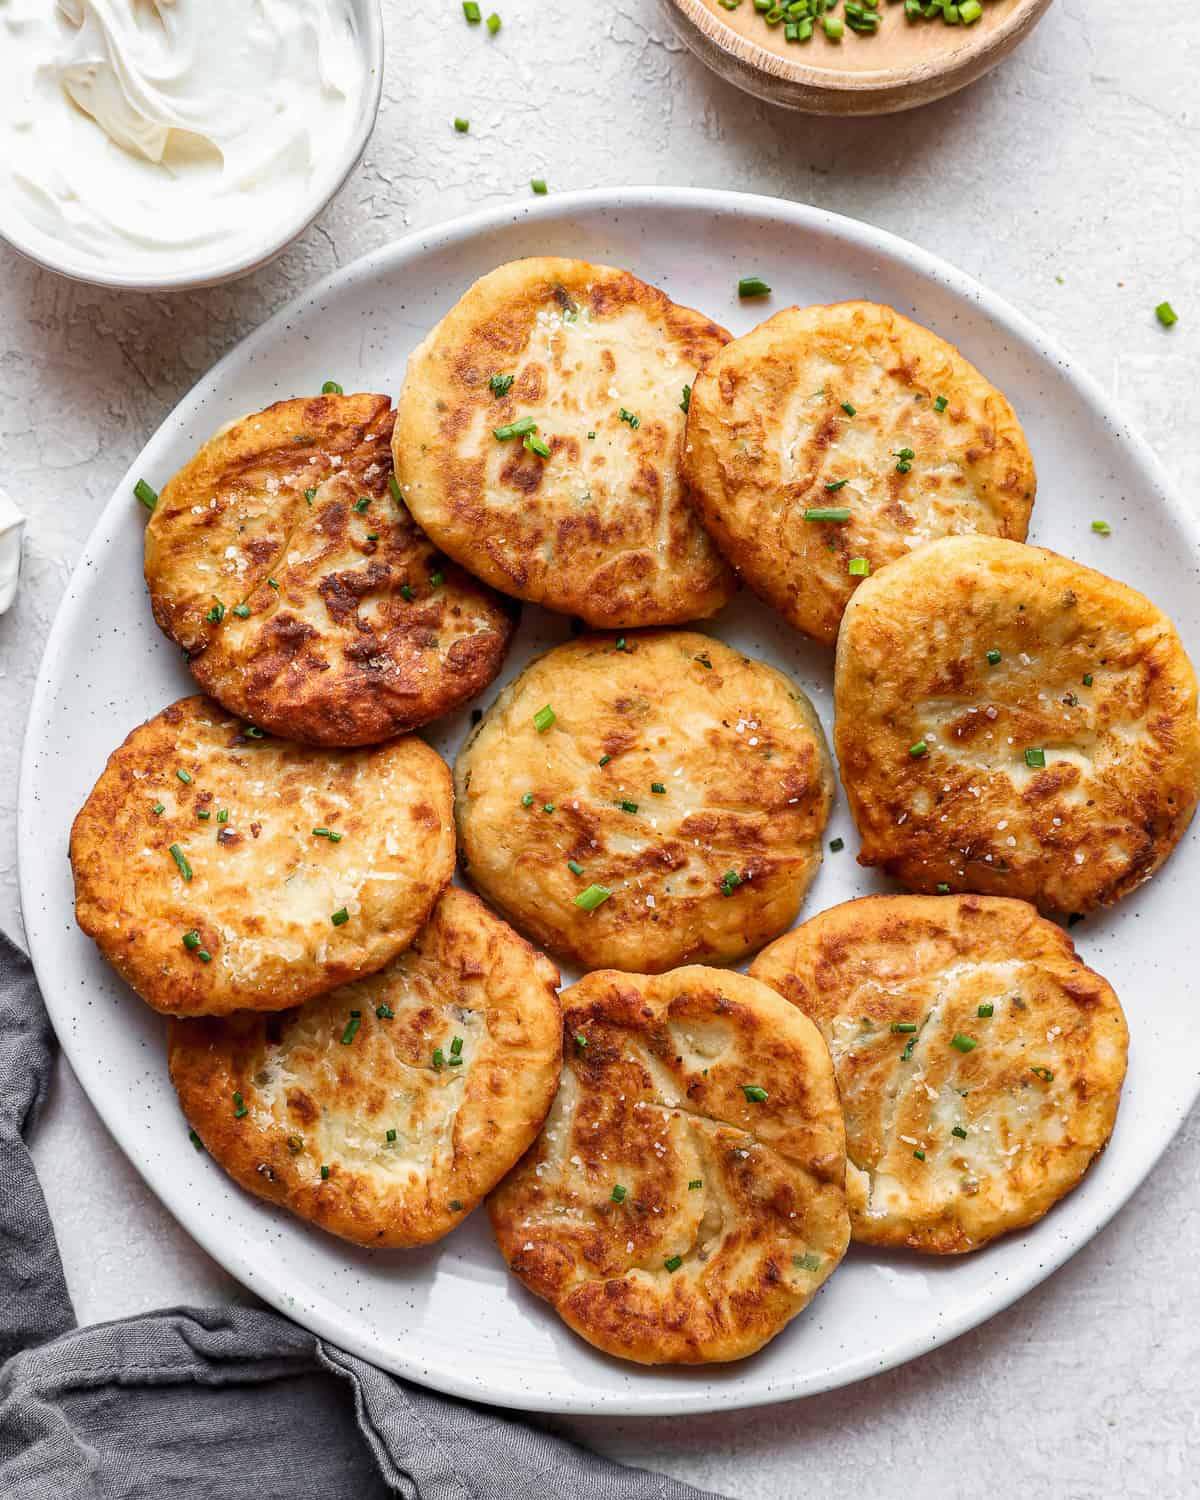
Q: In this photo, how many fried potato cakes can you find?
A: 9